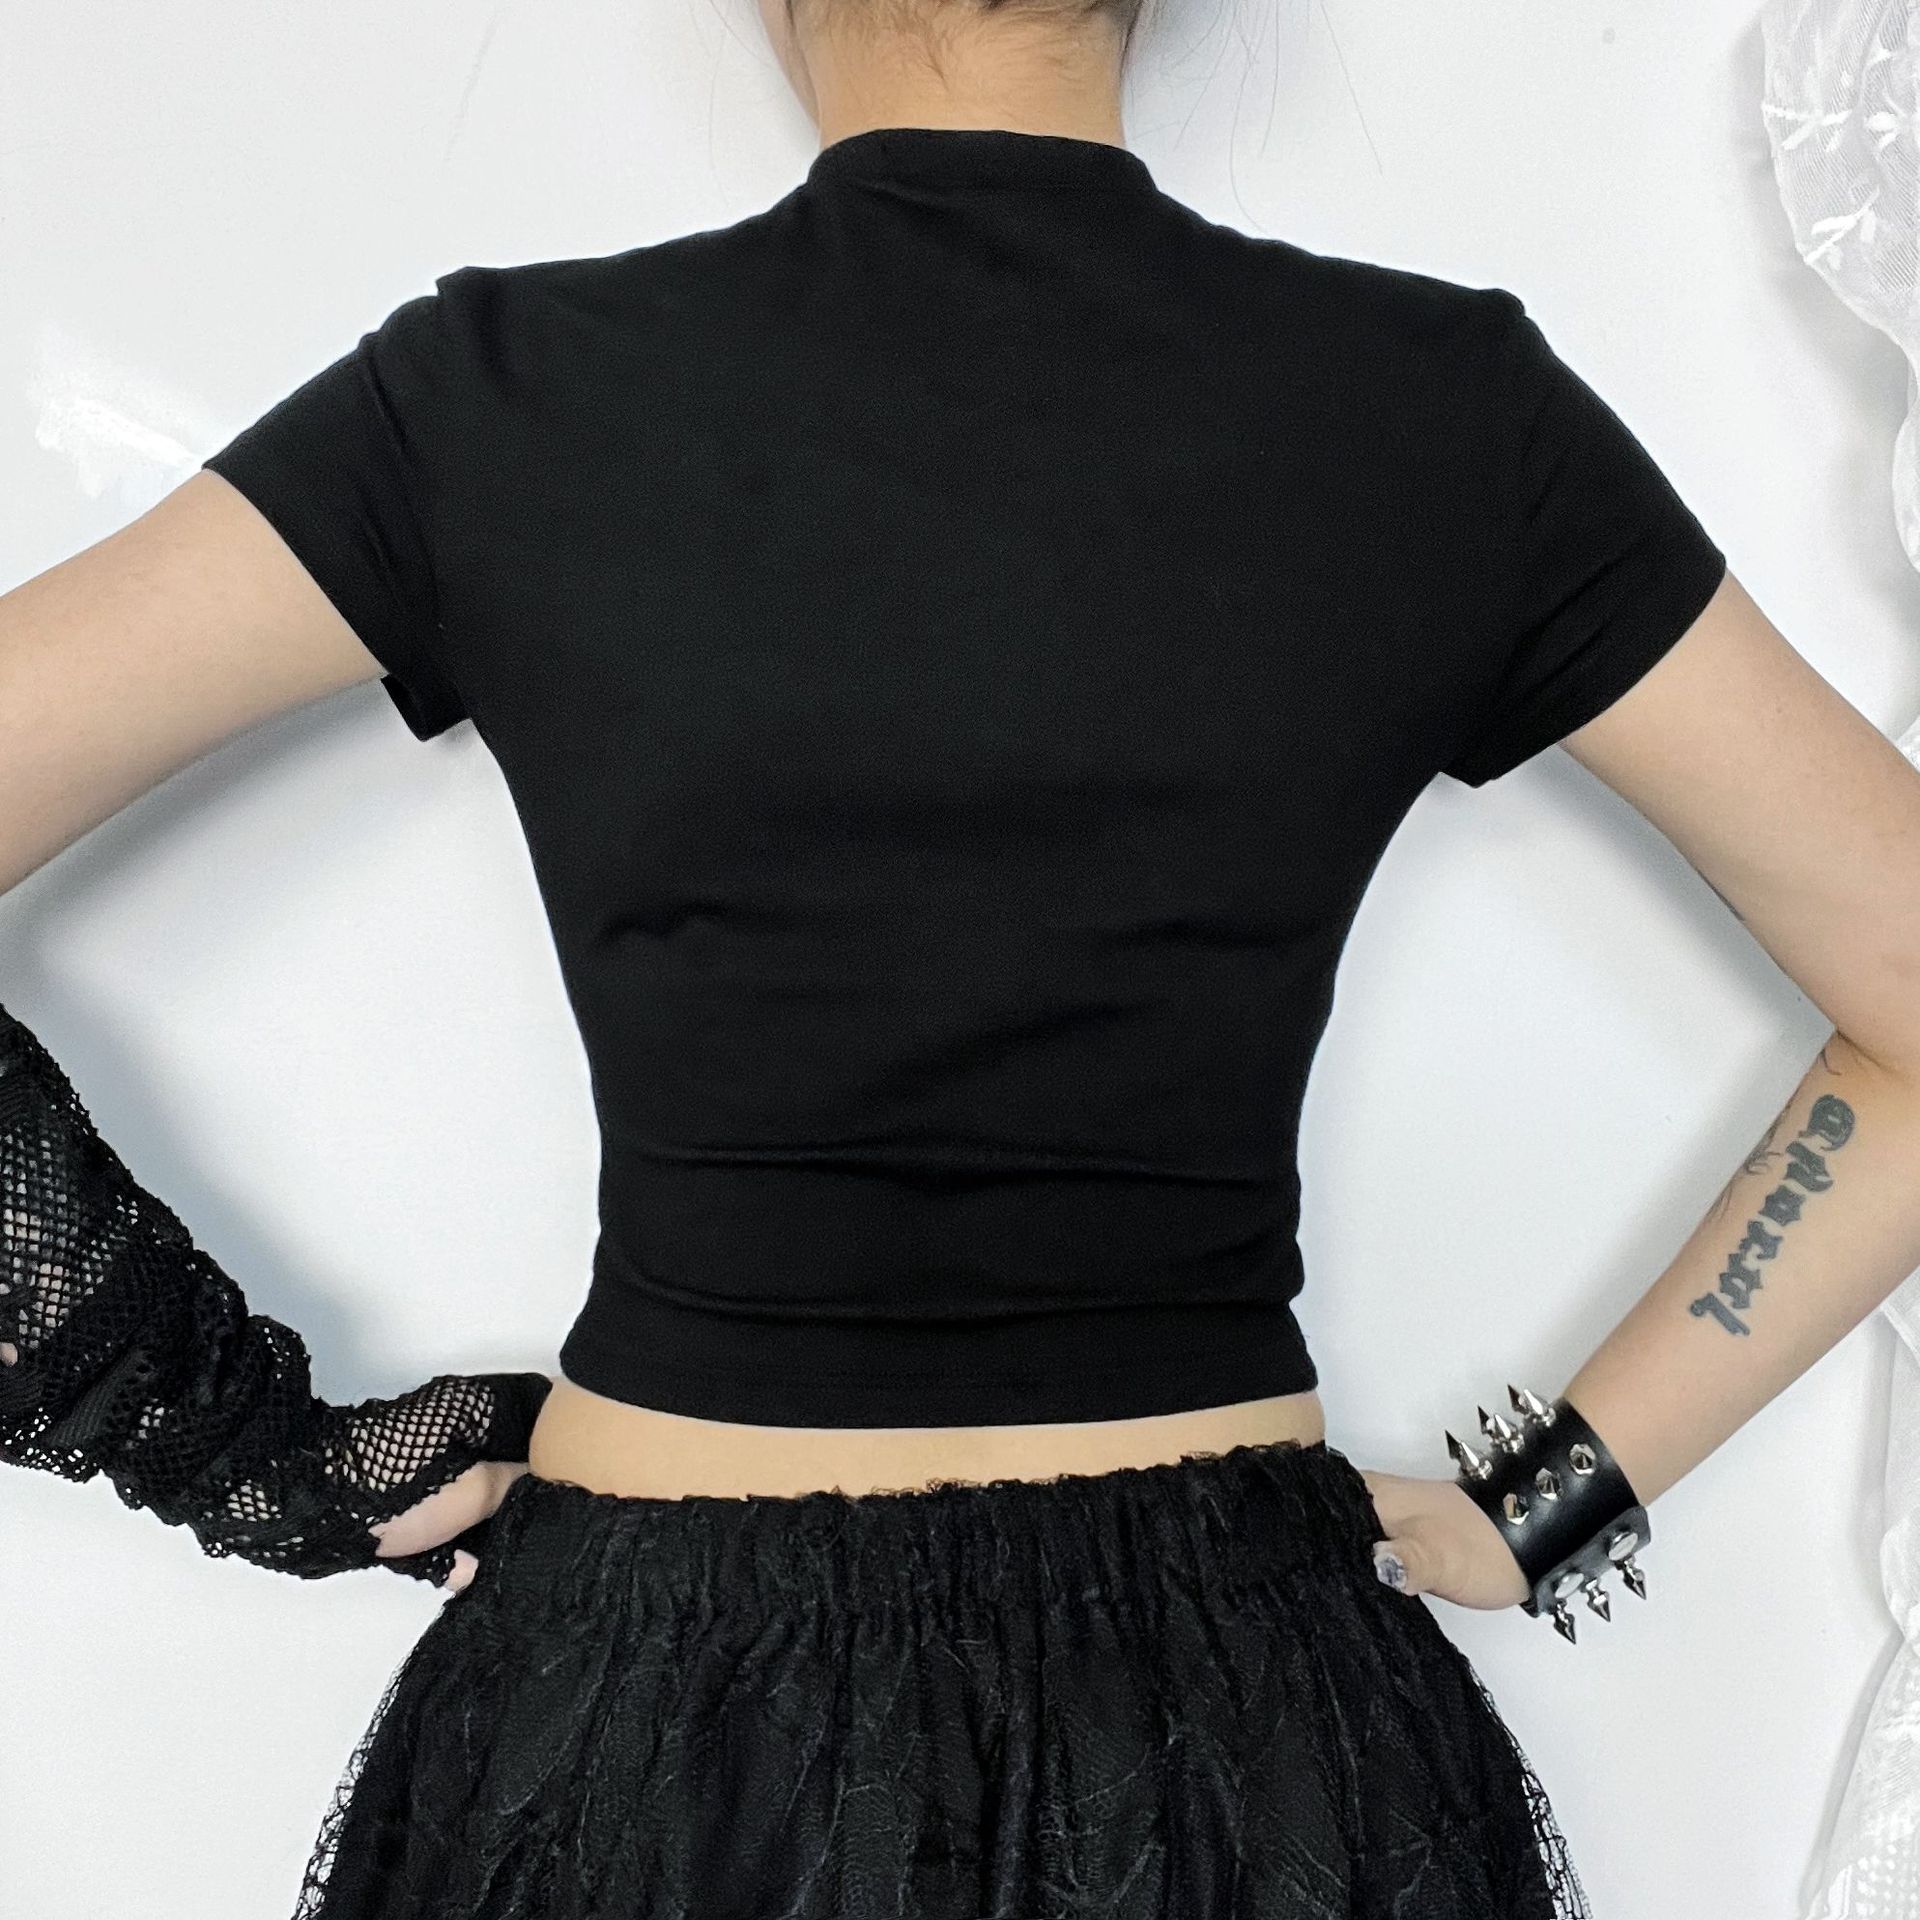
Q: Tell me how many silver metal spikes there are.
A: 12